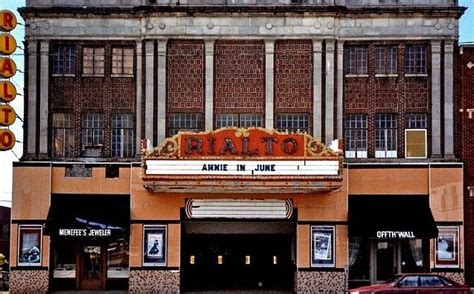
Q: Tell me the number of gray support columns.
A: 12